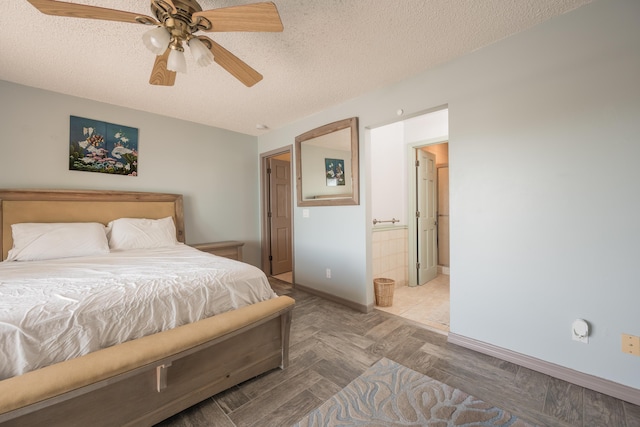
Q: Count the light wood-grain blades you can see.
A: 5